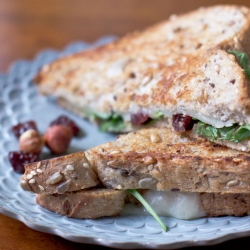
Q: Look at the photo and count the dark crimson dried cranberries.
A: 5